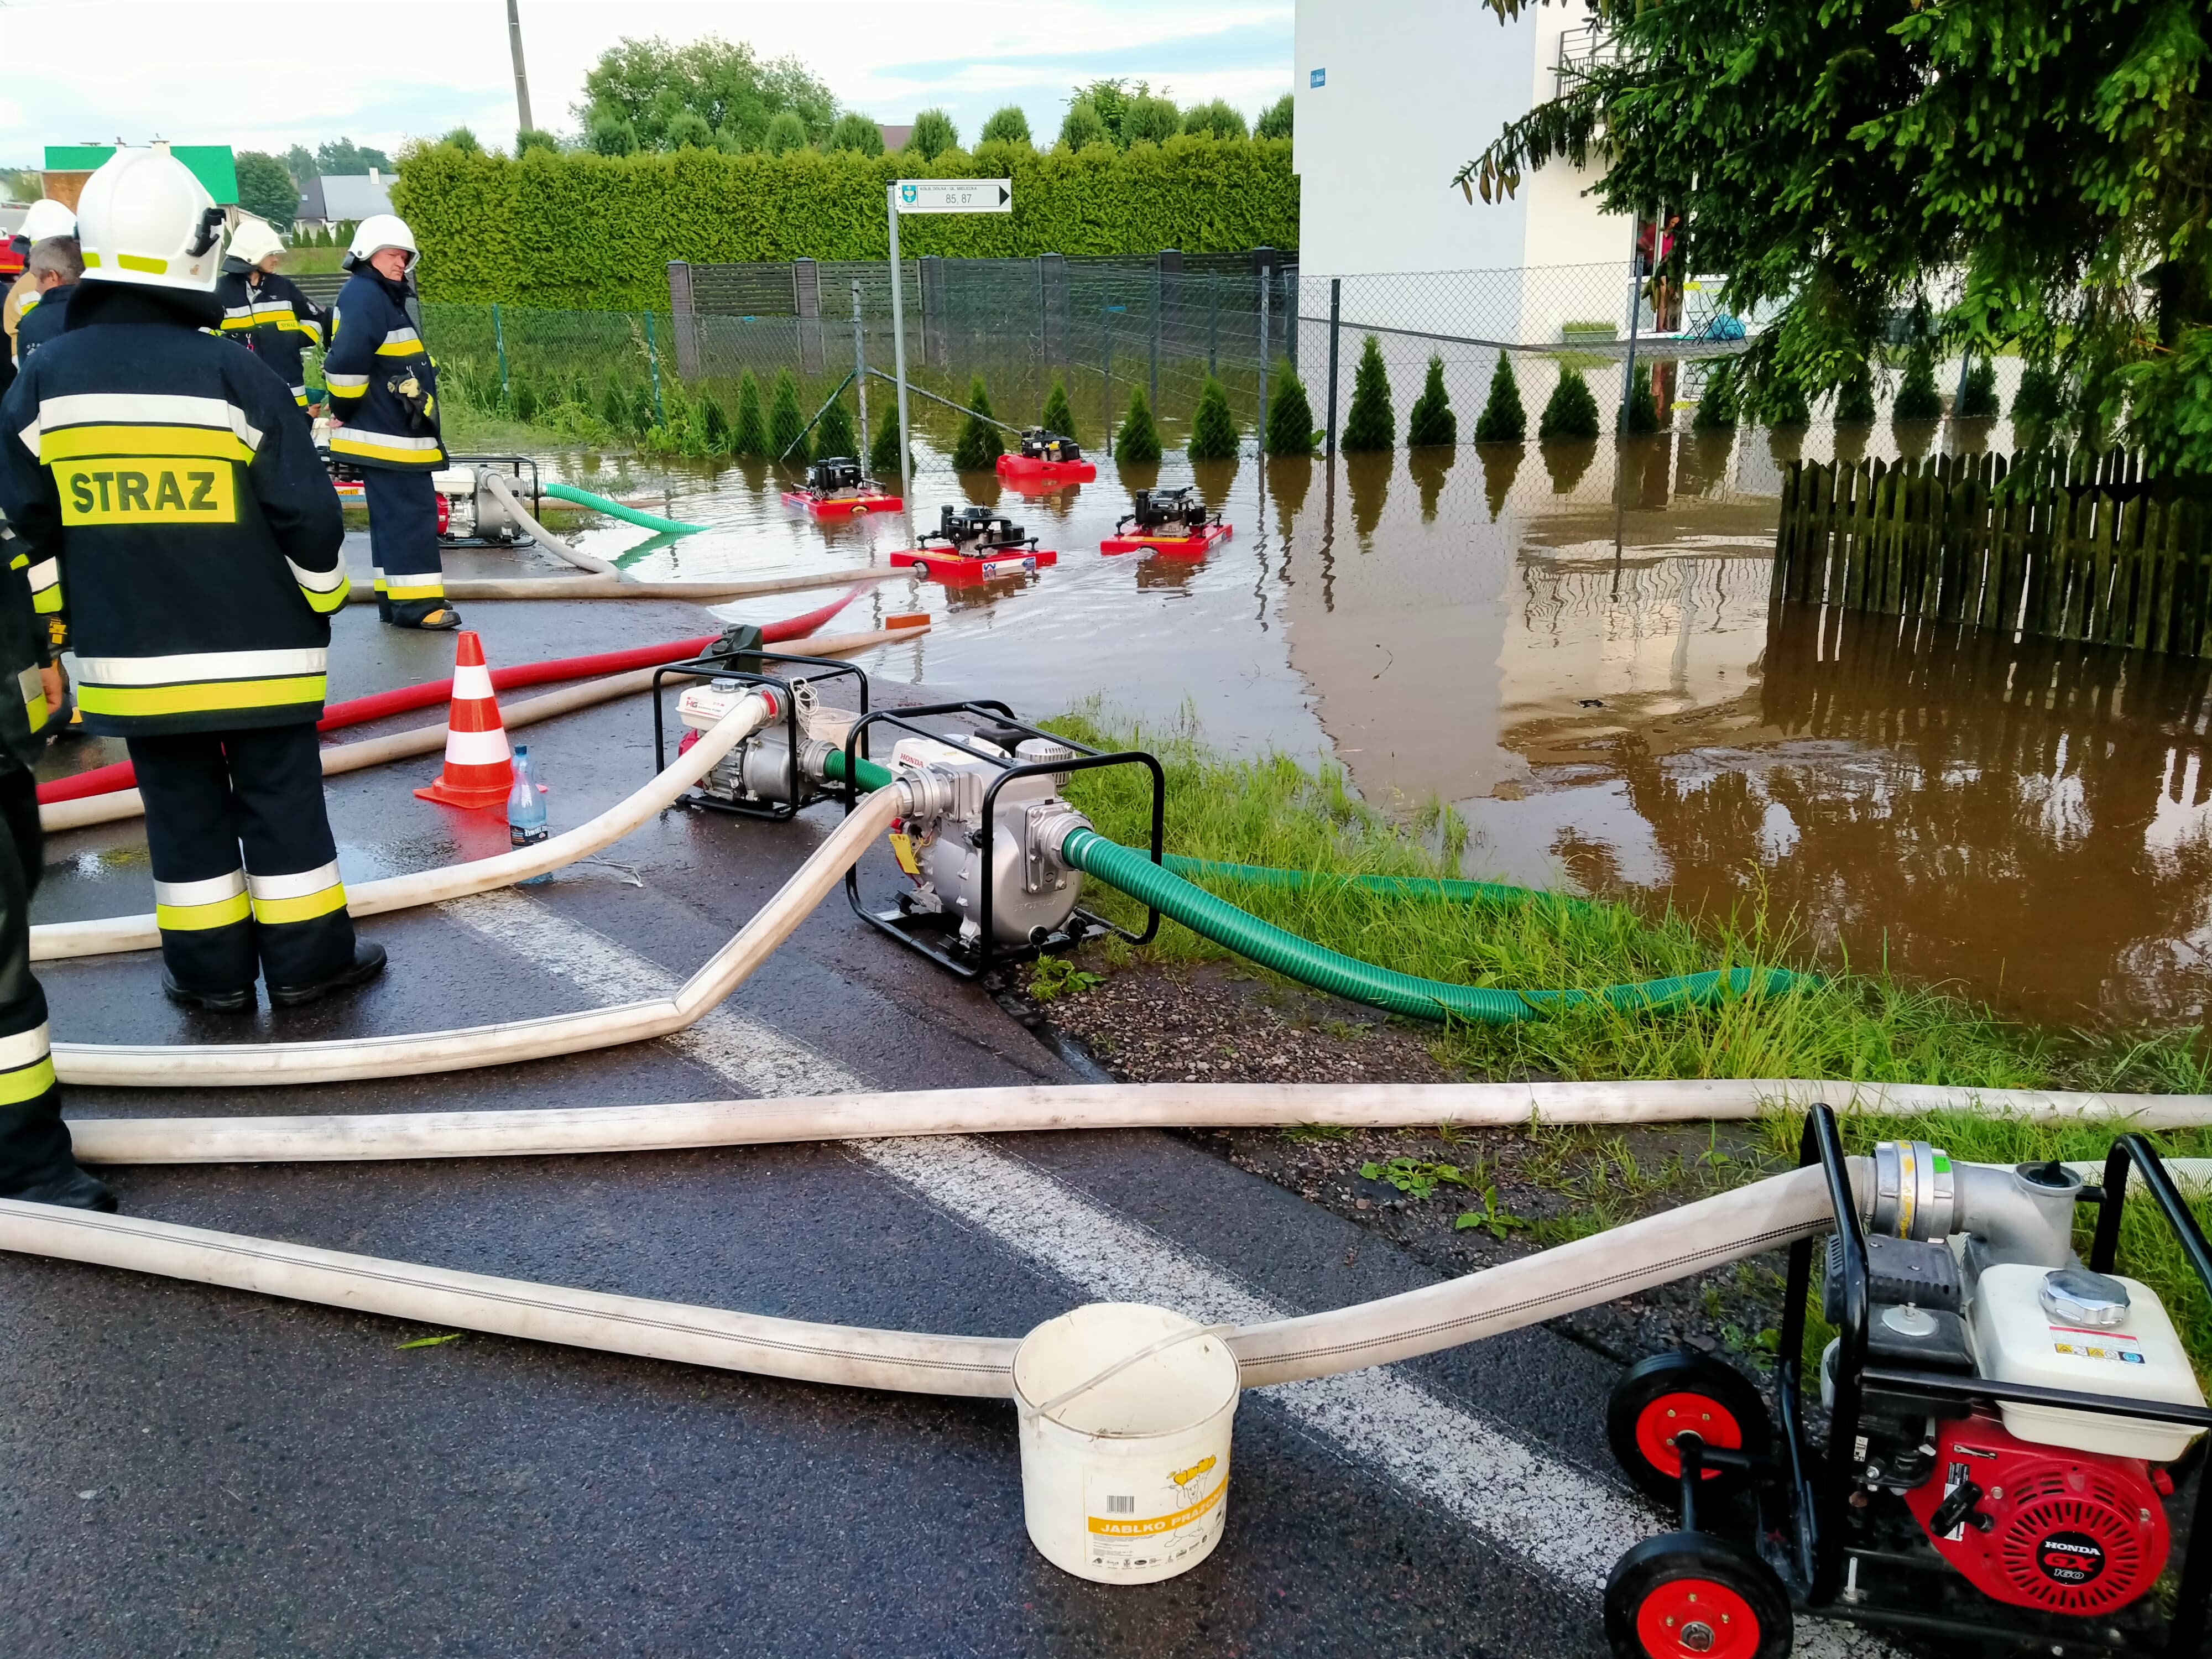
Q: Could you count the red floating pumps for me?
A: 4